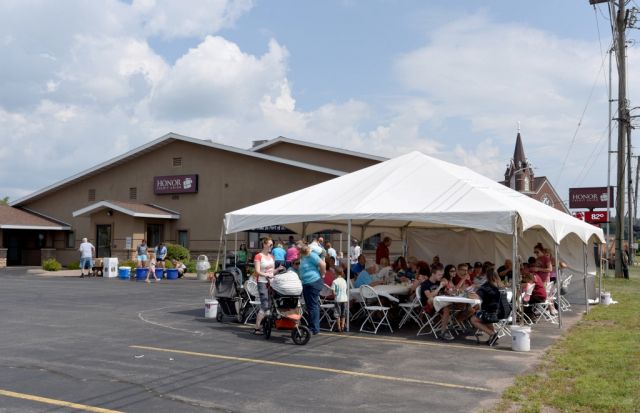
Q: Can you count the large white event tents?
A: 1